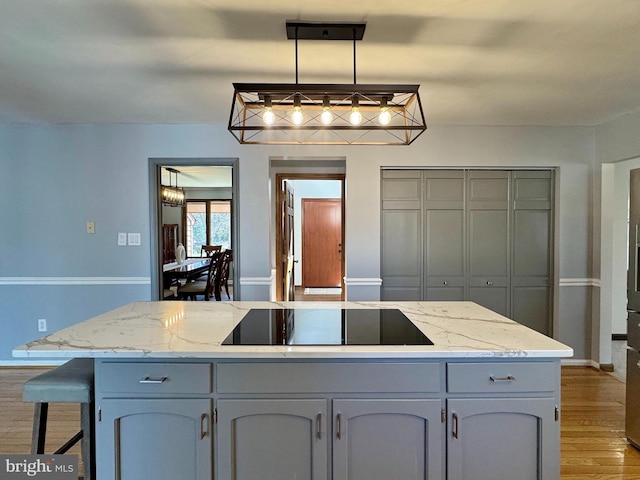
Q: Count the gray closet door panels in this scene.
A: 4